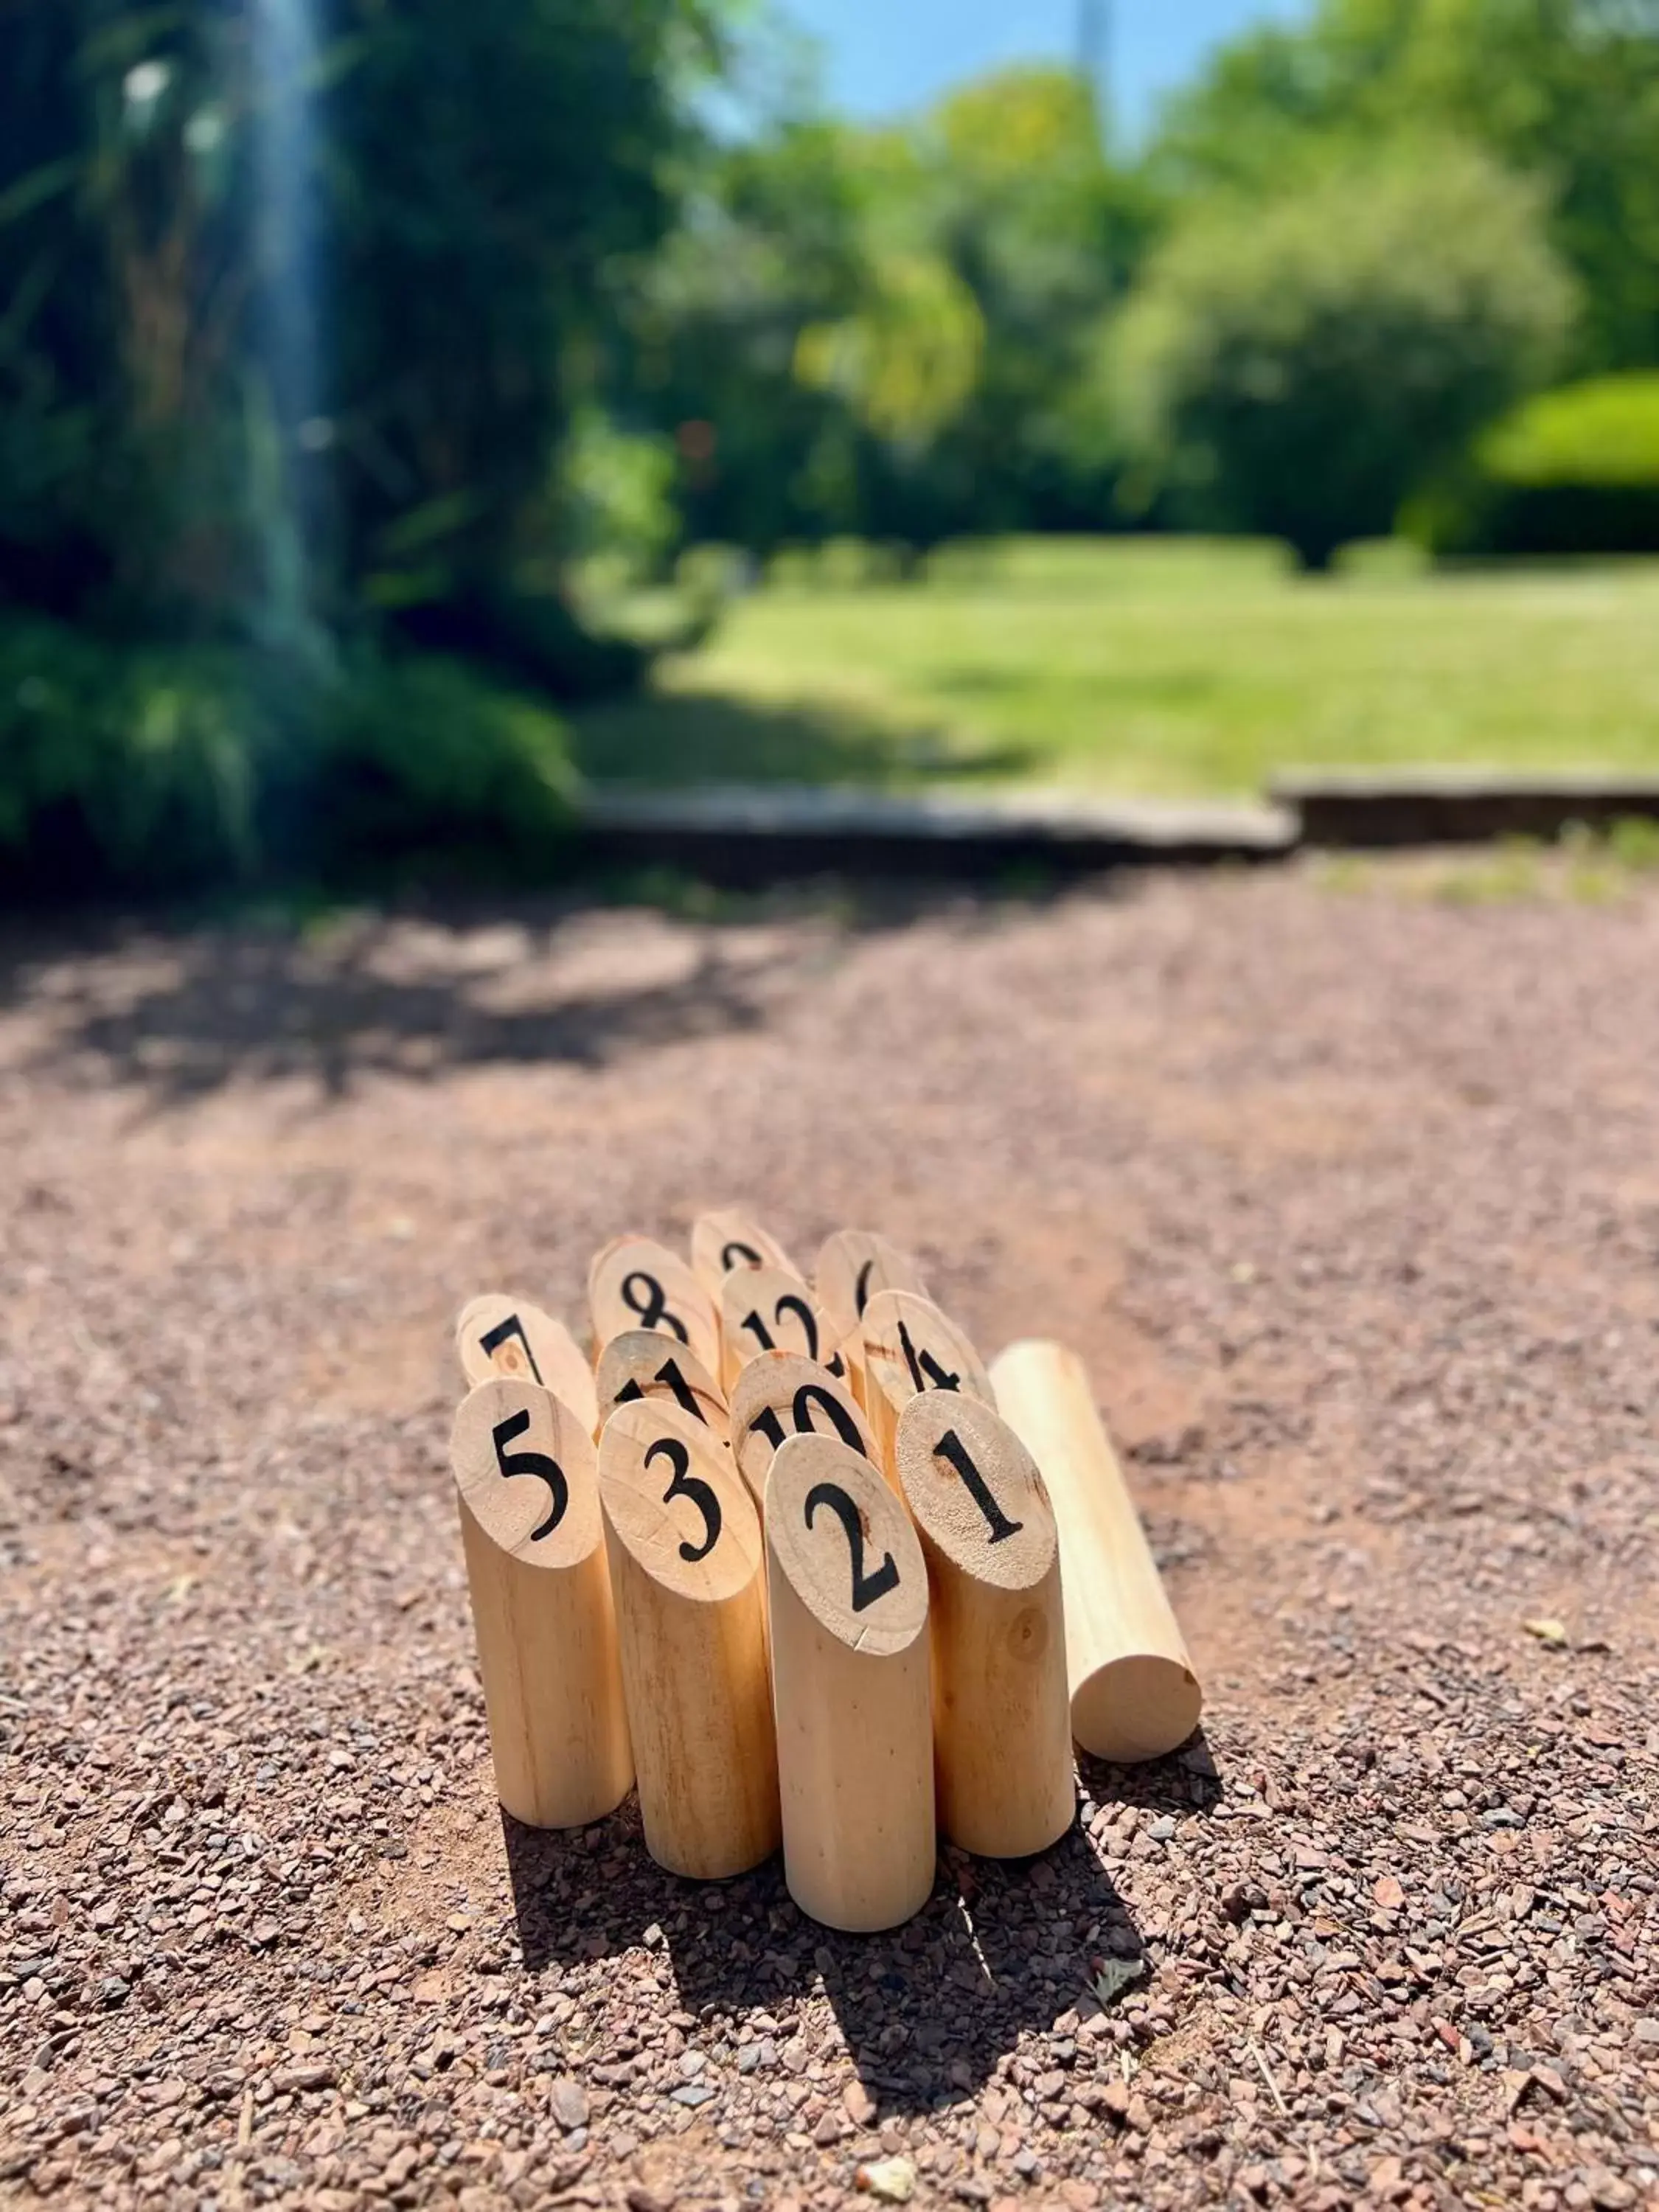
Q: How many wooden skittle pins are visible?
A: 12